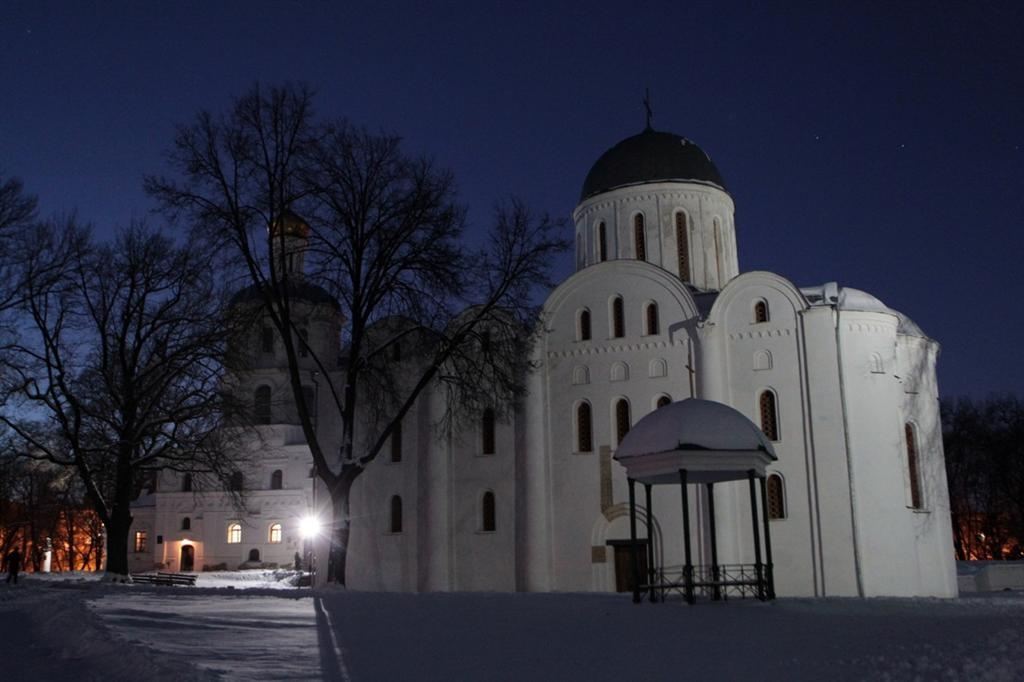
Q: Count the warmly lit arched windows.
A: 2